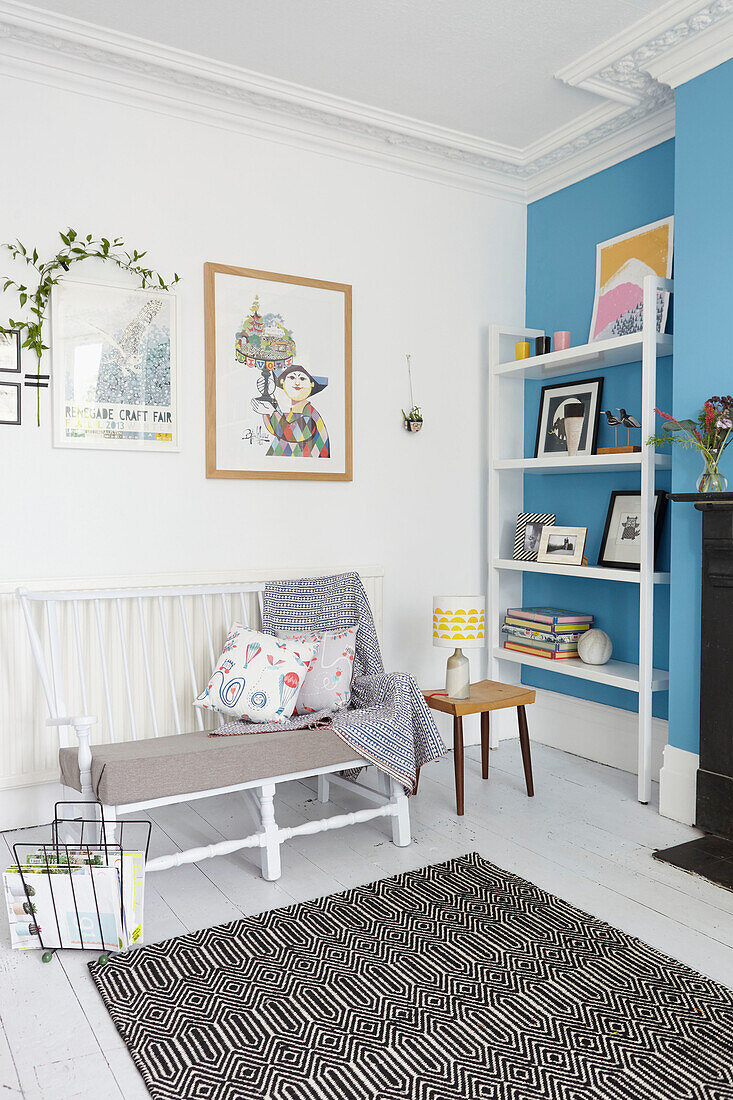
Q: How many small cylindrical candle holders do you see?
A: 3